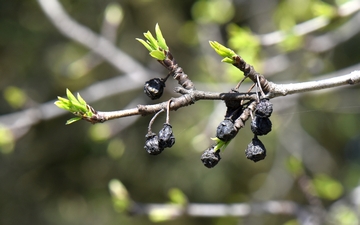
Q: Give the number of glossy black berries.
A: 9